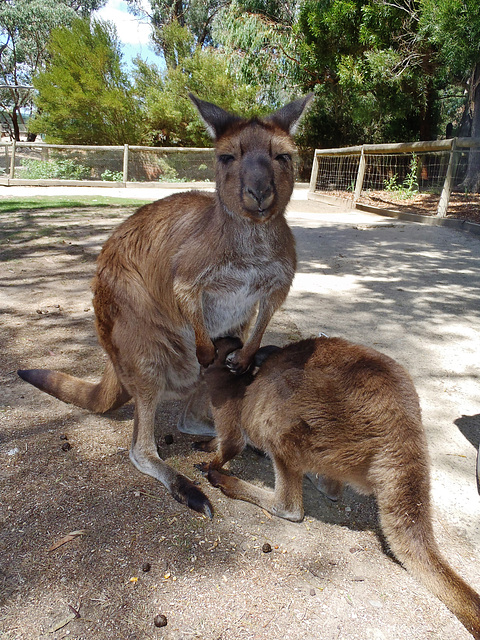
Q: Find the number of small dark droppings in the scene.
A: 6